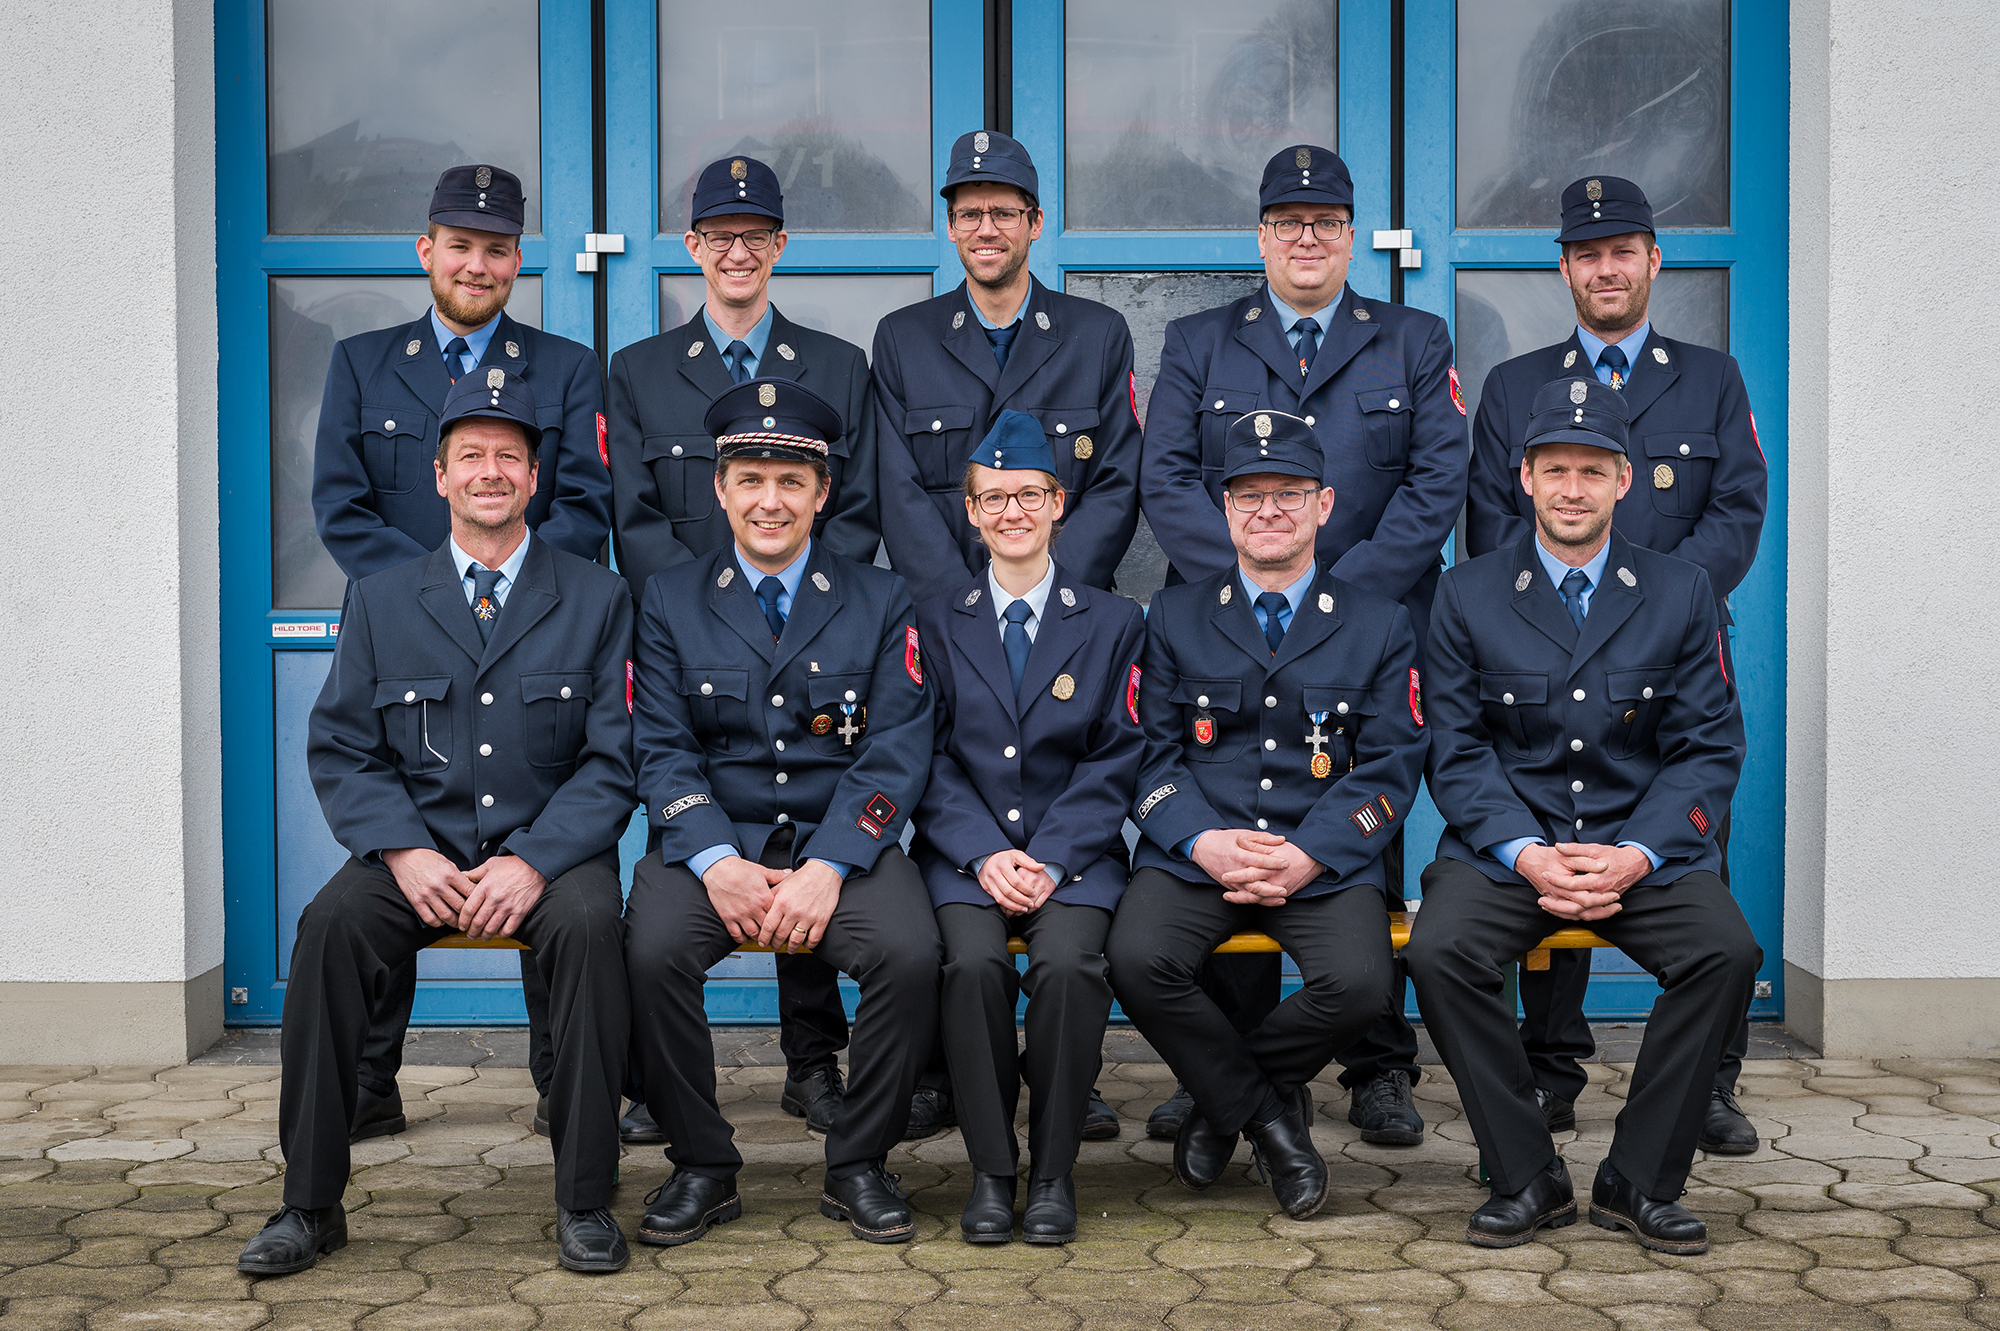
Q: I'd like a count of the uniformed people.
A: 10